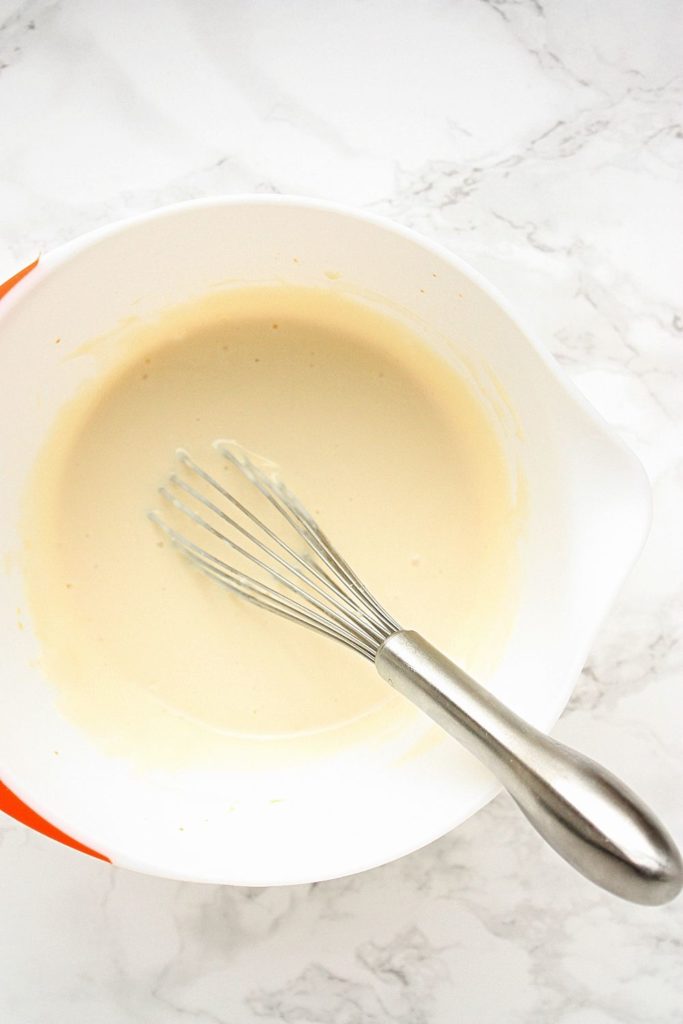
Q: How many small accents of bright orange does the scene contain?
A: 2